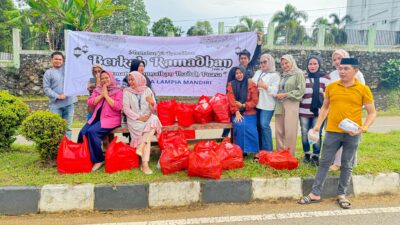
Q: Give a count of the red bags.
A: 12